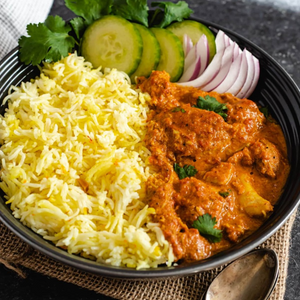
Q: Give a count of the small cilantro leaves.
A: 3